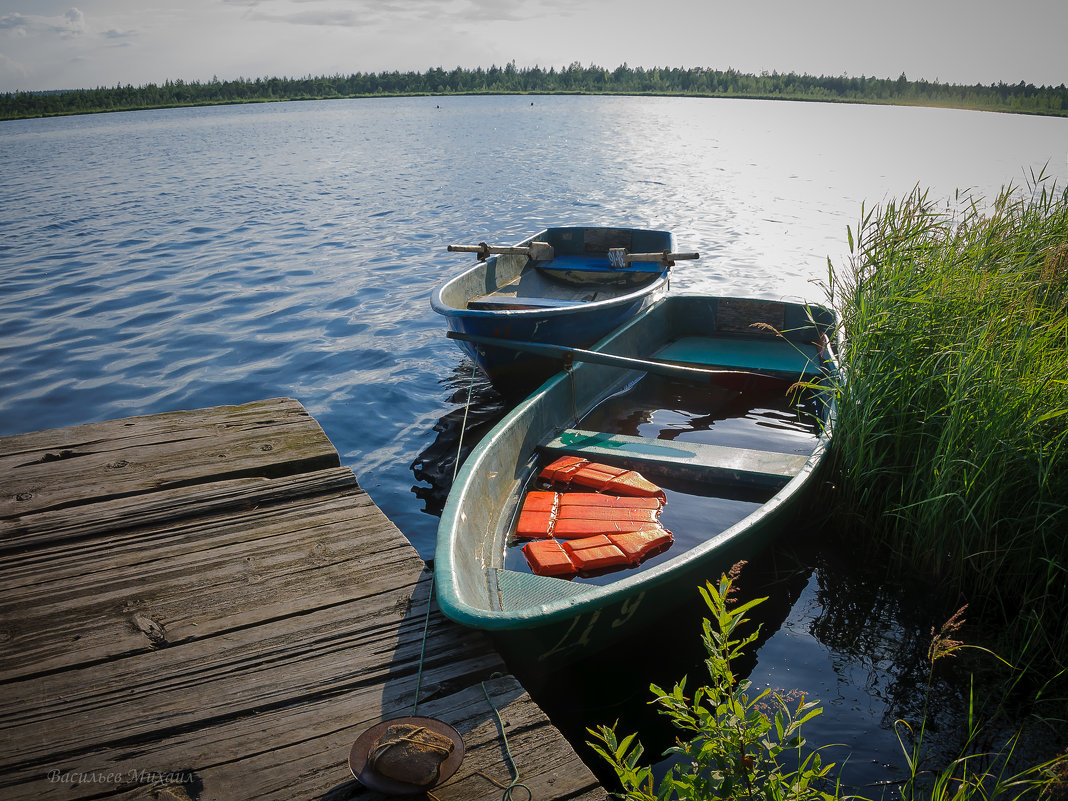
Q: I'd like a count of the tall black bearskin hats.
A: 0